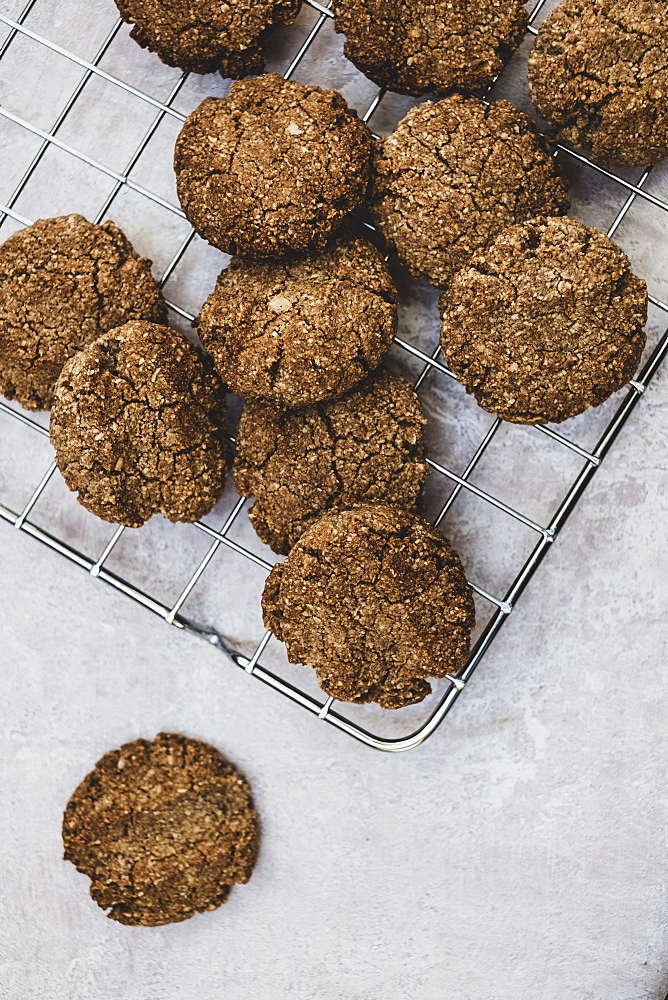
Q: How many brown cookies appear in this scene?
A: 12